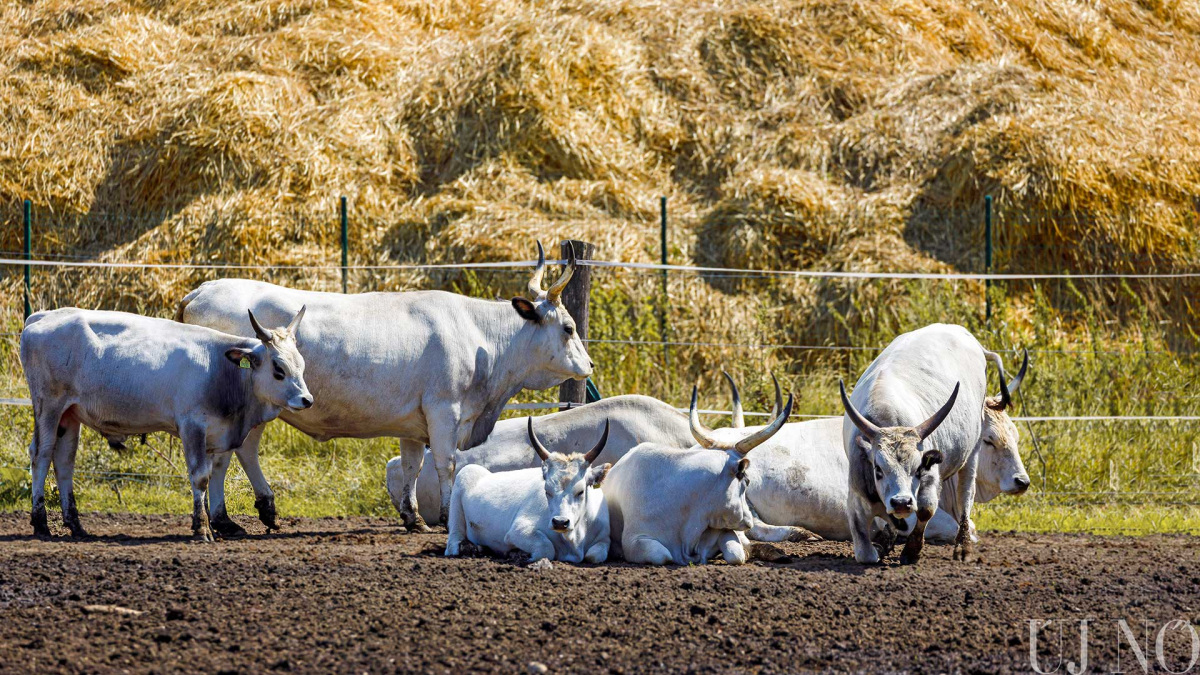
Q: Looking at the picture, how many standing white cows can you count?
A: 3